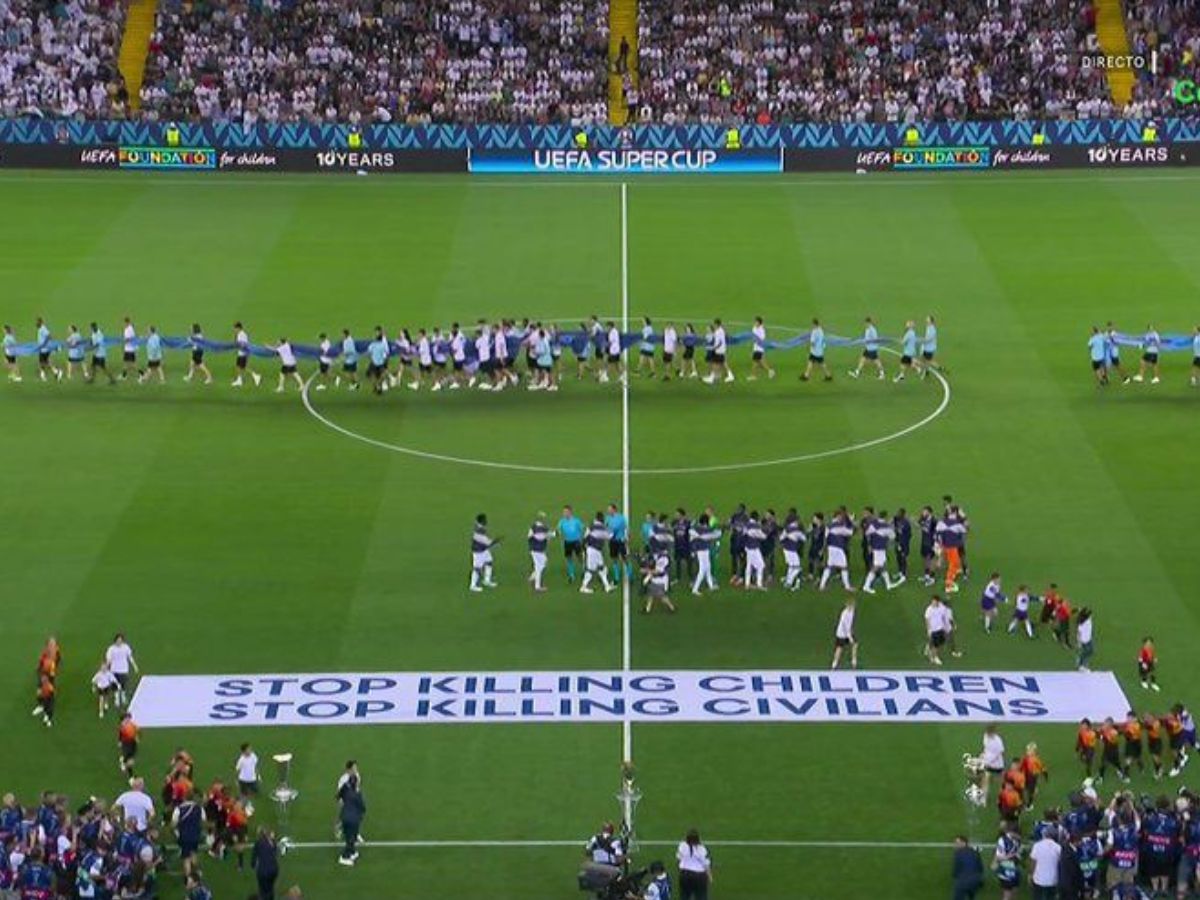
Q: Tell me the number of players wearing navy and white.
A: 10